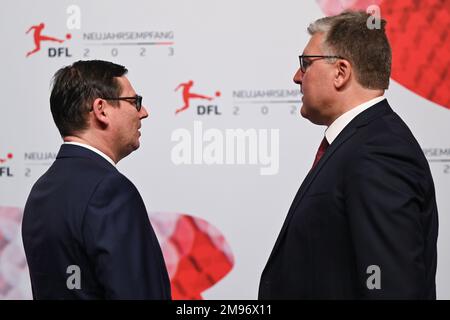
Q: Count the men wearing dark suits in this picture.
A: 2